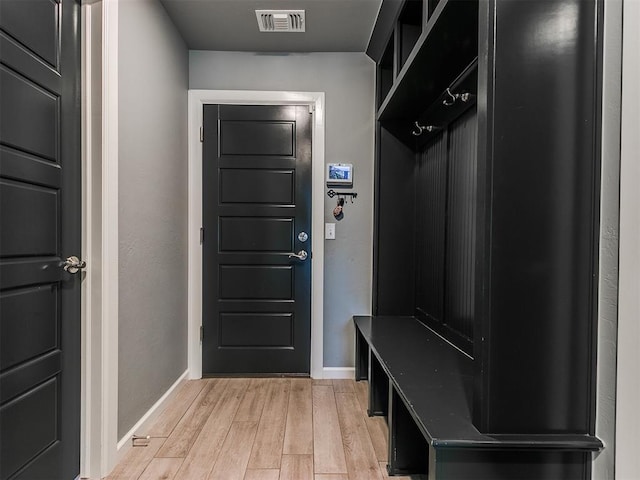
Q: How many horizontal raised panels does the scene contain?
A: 10